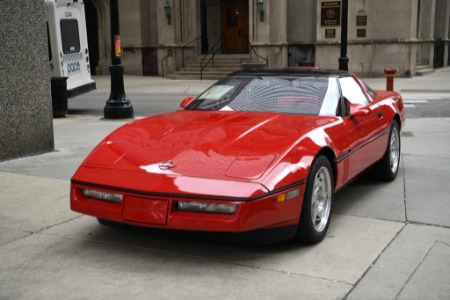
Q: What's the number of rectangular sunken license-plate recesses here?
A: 1